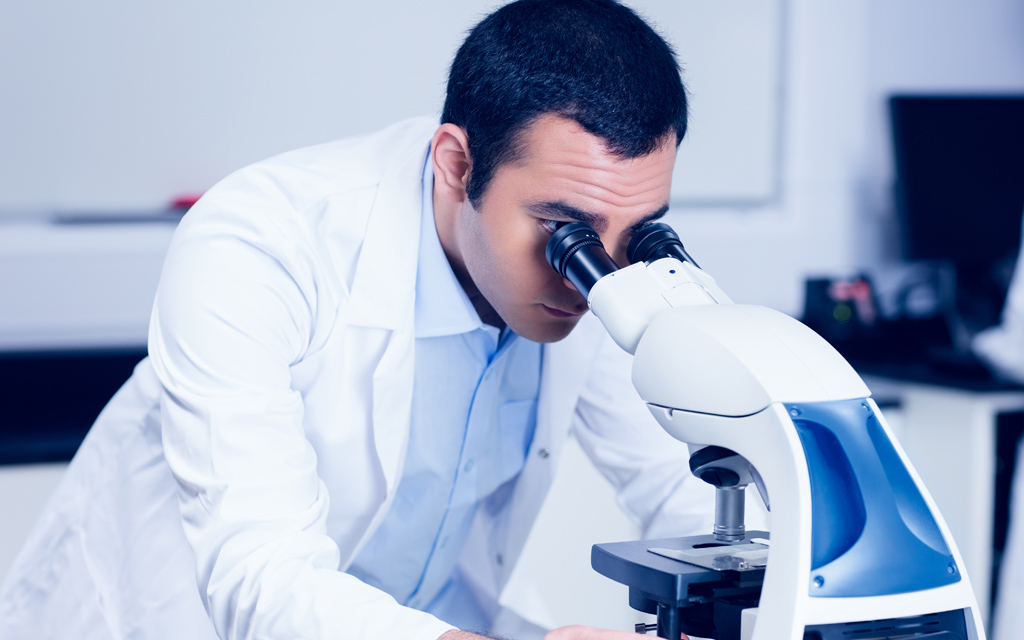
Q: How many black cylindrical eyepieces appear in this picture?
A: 2